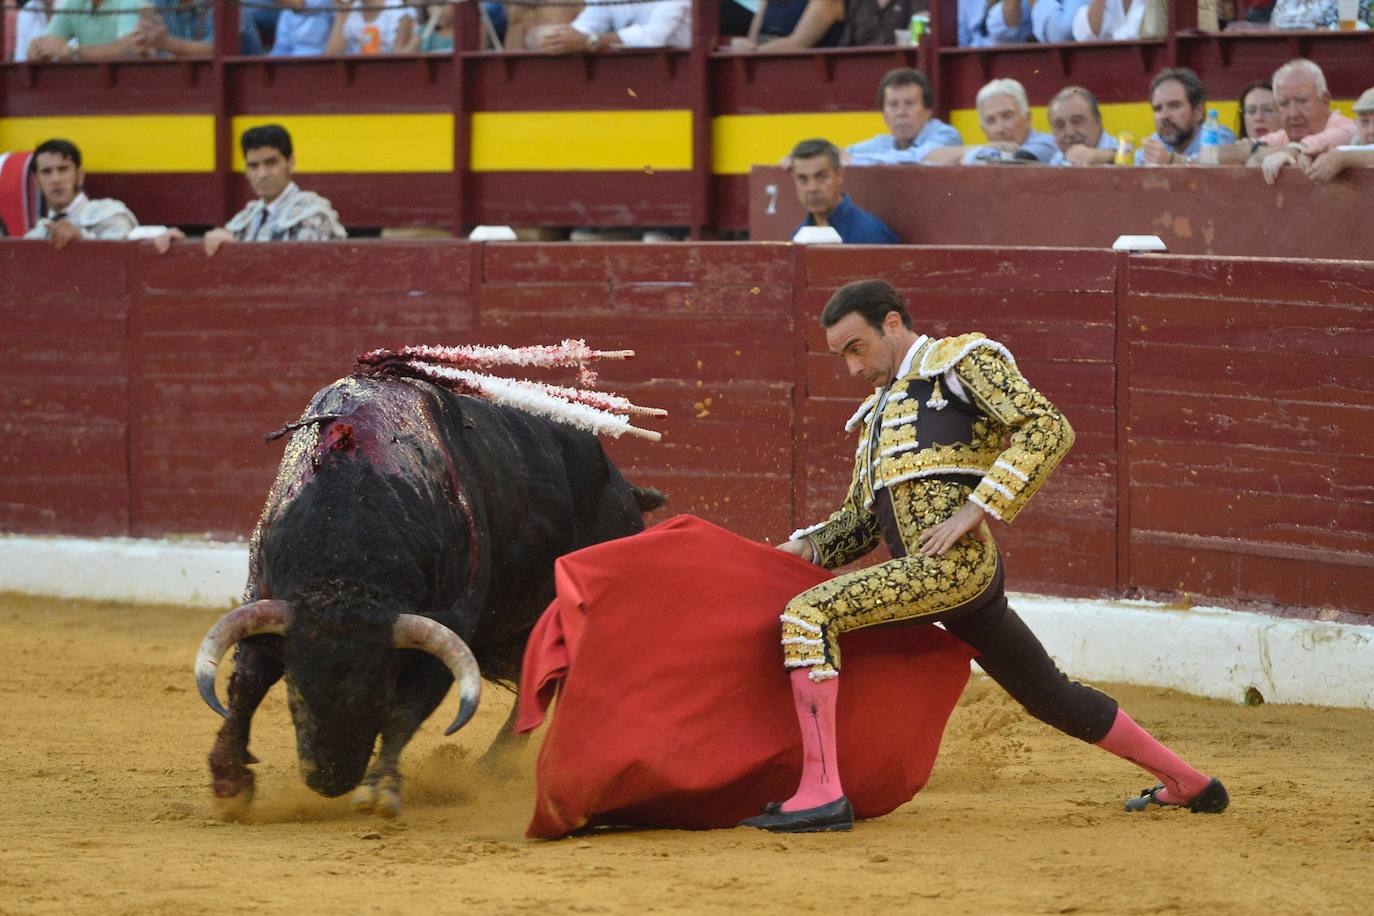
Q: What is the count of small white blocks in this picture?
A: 4